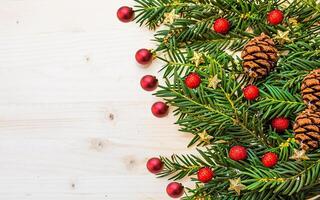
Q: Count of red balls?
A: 14